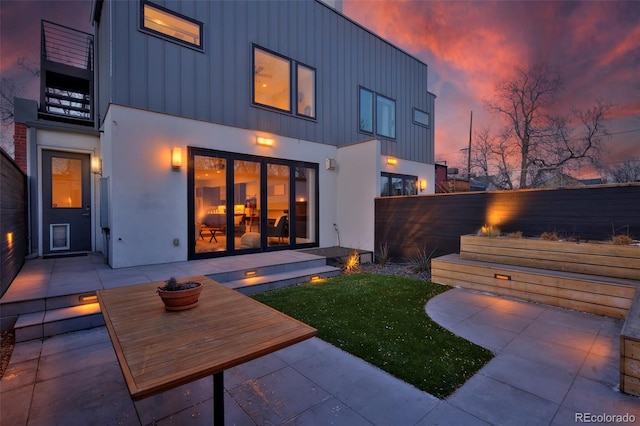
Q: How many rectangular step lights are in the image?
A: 4